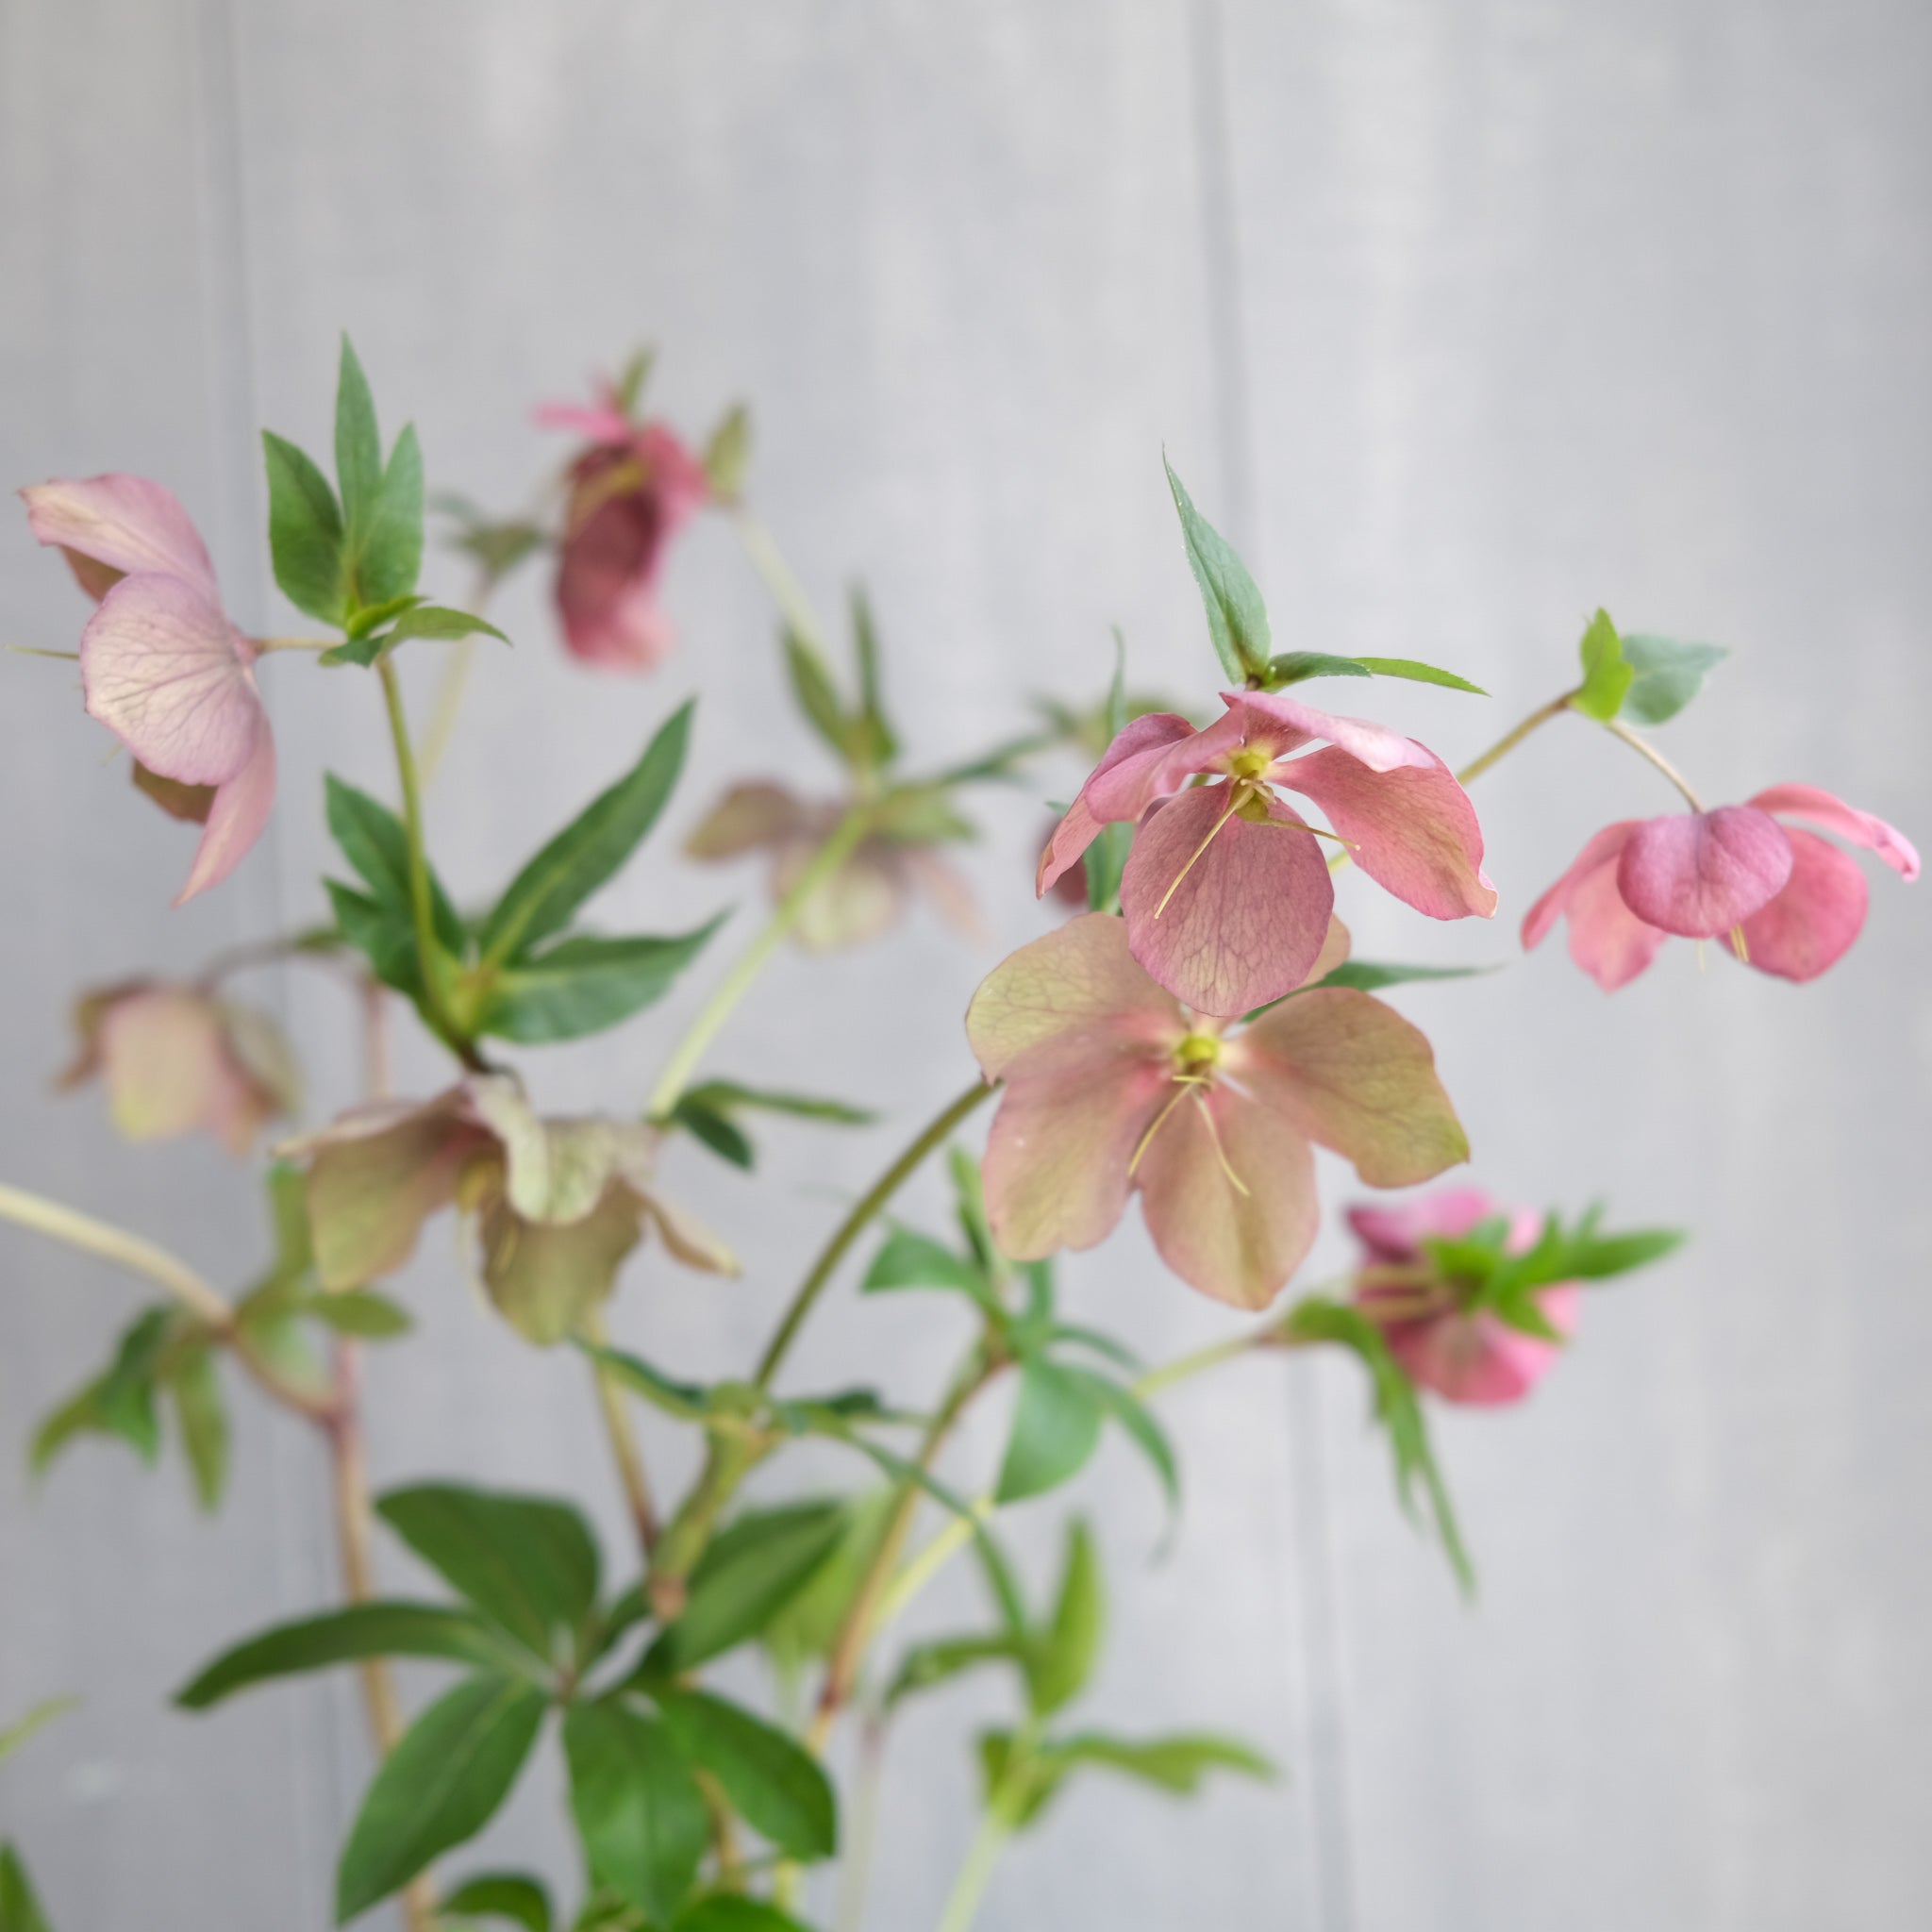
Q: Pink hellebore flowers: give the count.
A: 5